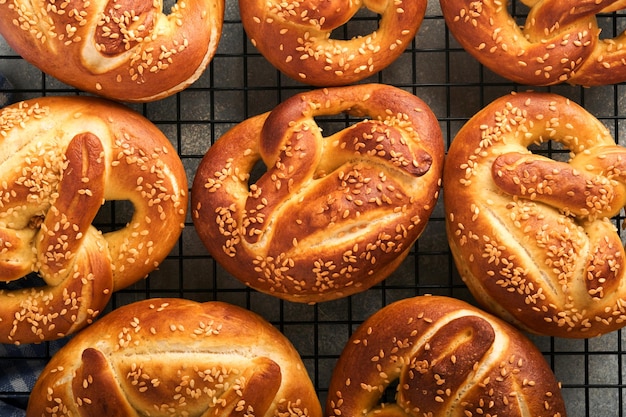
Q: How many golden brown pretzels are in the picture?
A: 8